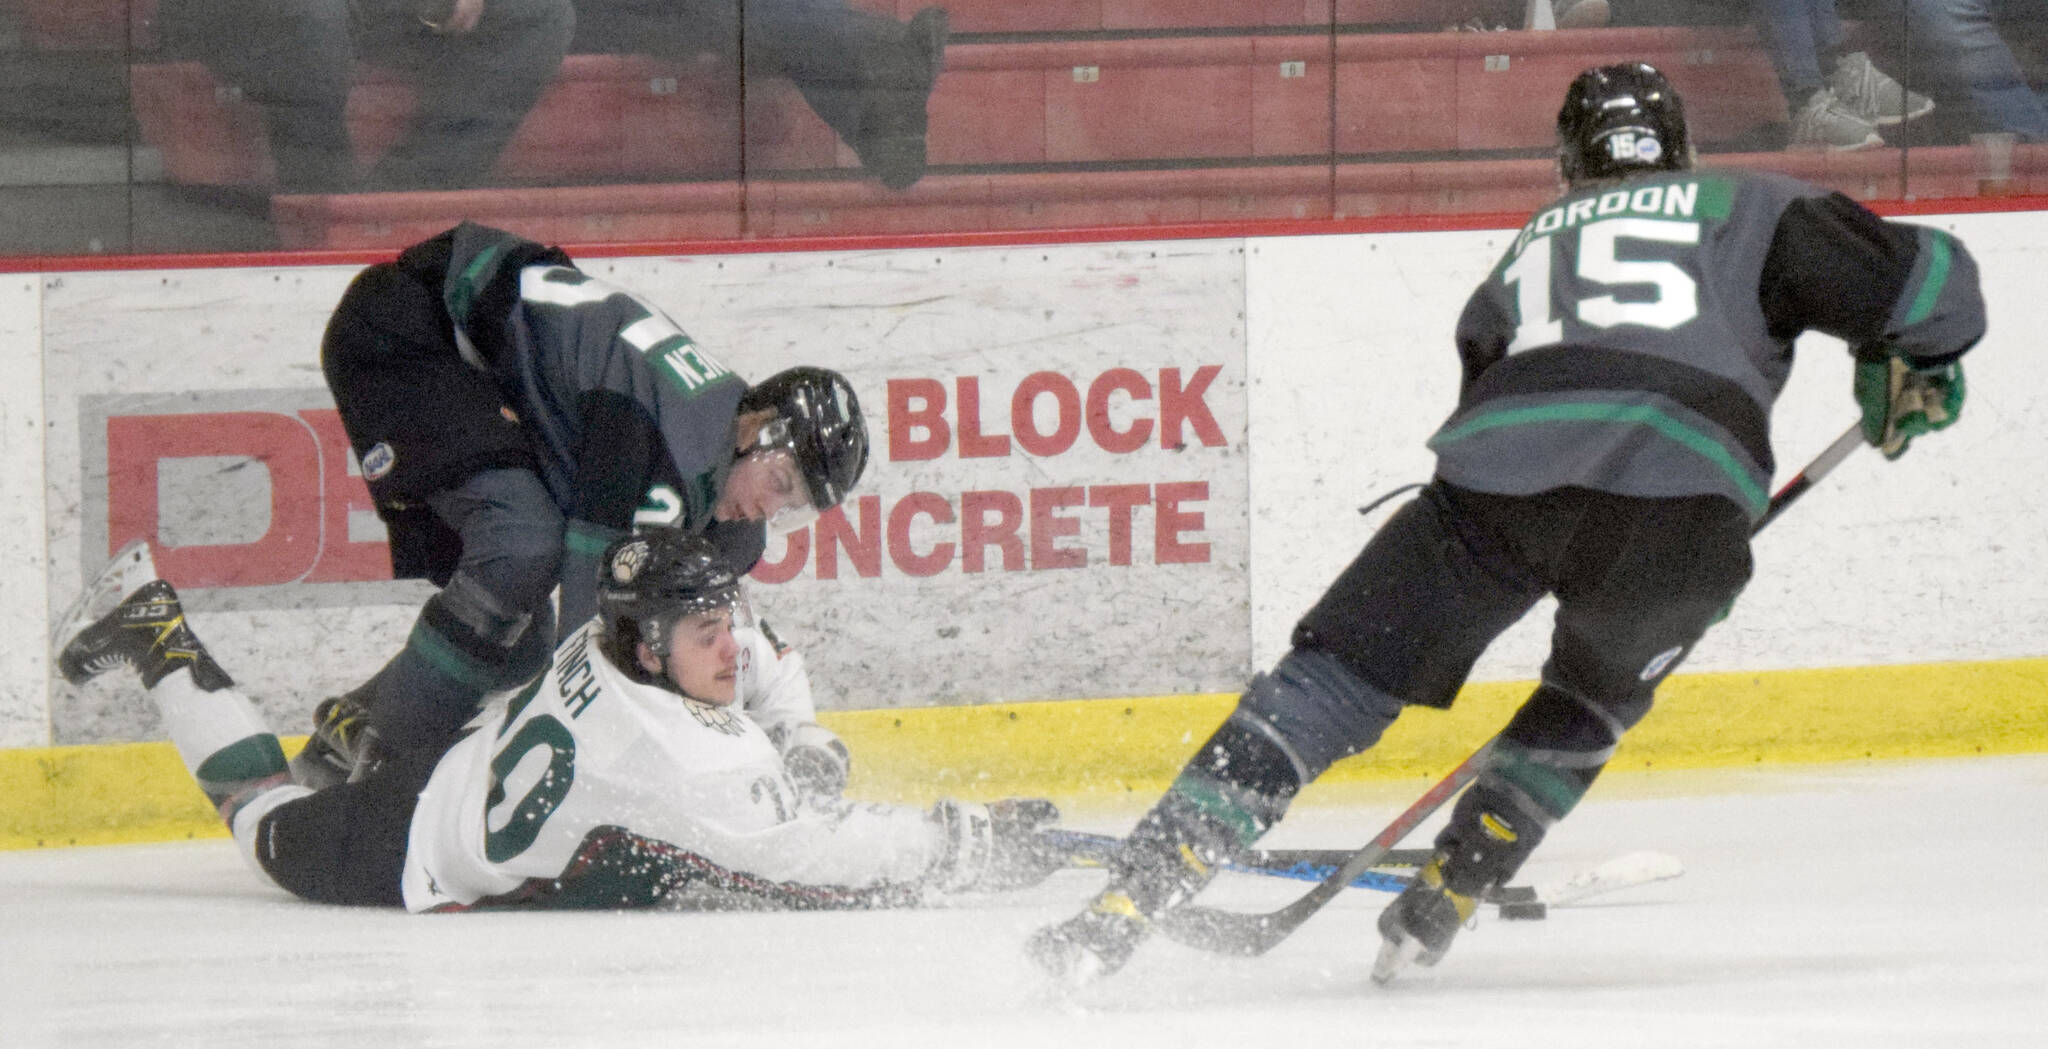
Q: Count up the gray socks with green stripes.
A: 3